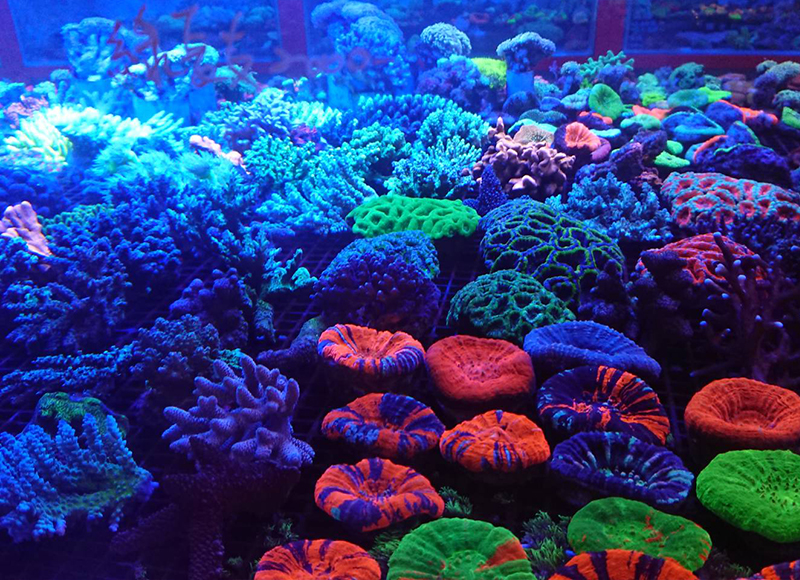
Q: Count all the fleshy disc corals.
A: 15